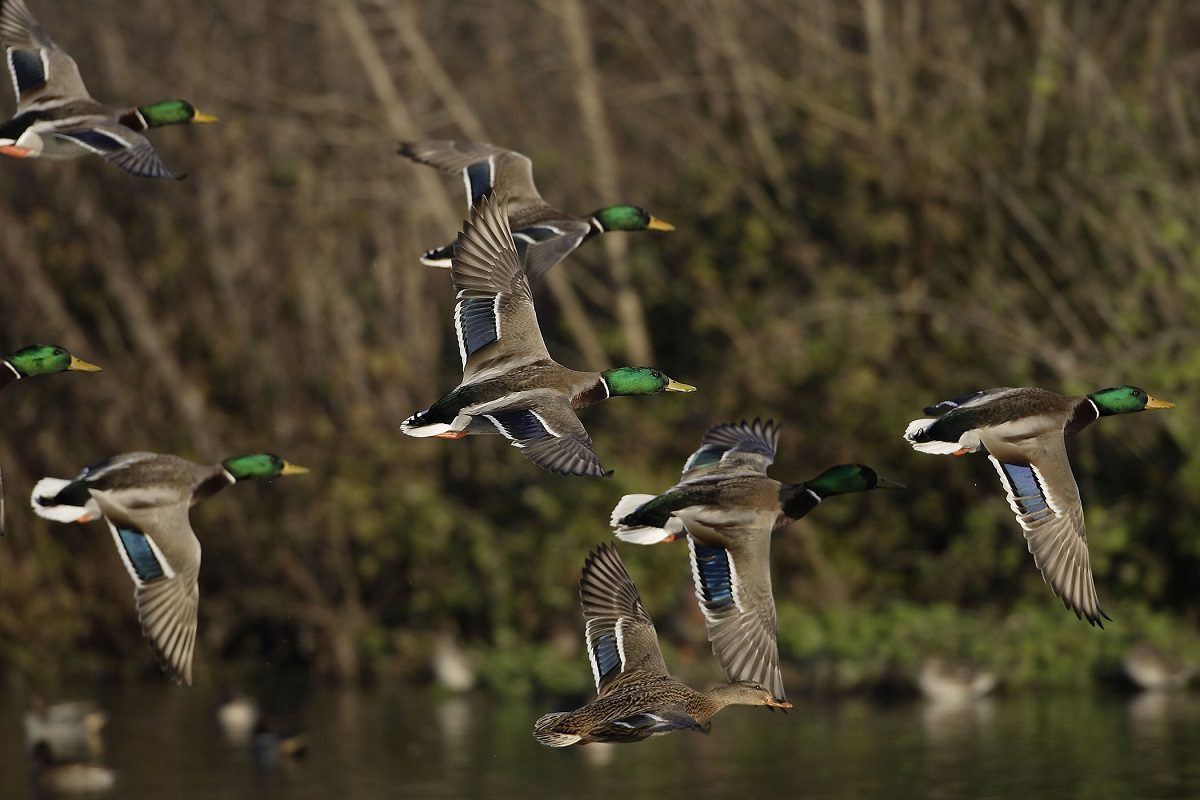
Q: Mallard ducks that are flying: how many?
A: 8